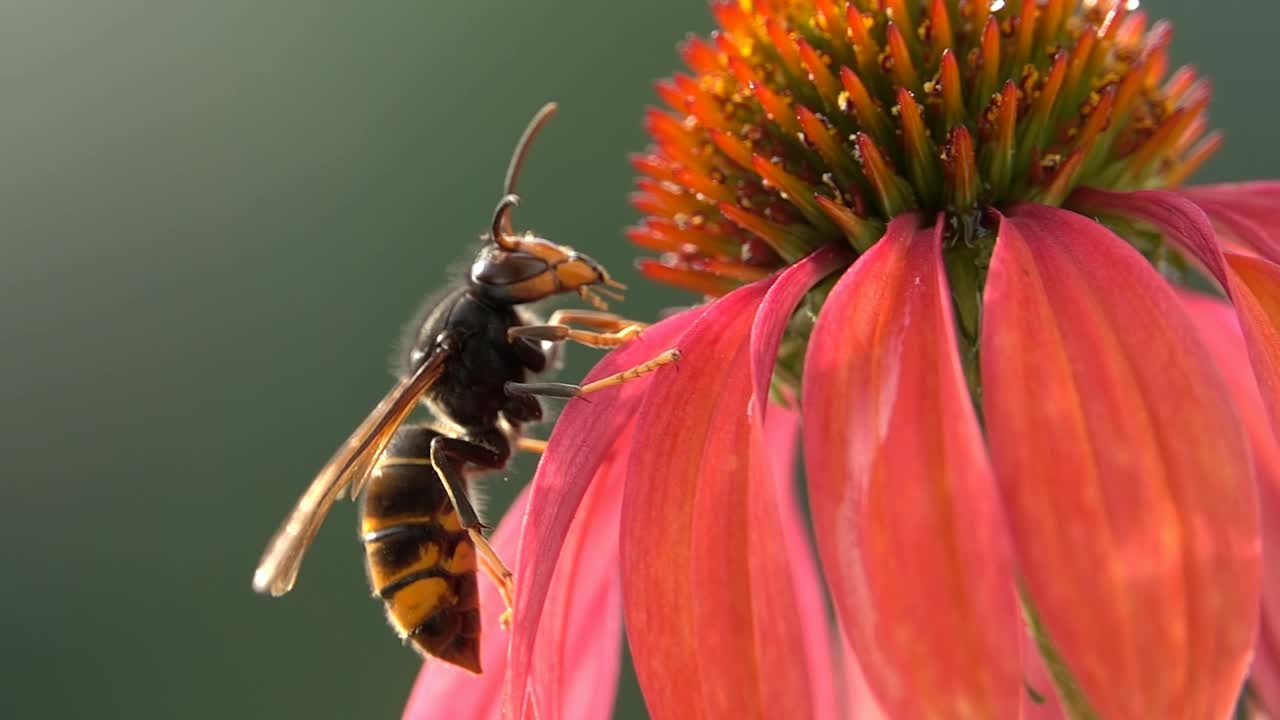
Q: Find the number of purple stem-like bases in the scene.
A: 0